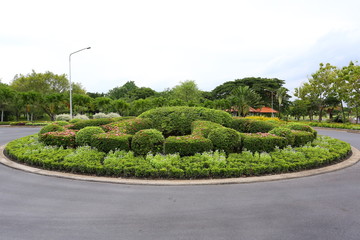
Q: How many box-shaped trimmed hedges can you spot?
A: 5